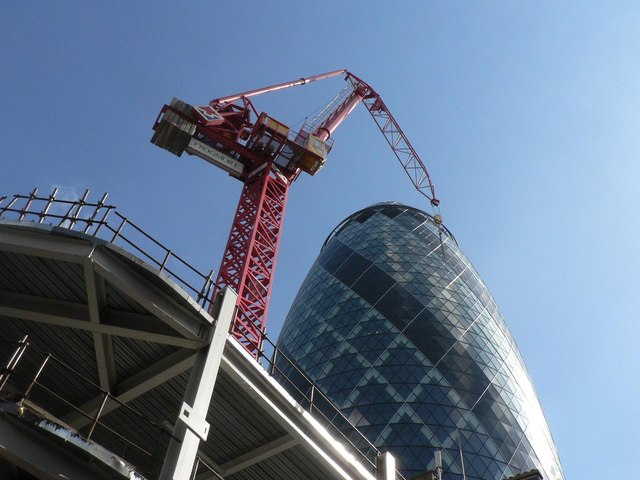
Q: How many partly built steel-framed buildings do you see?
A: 1